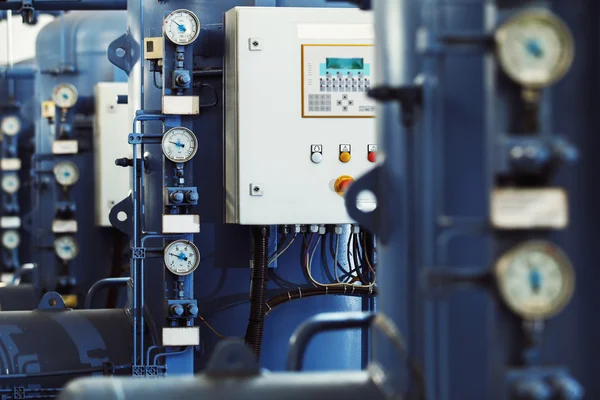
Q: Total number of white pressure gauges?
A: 11